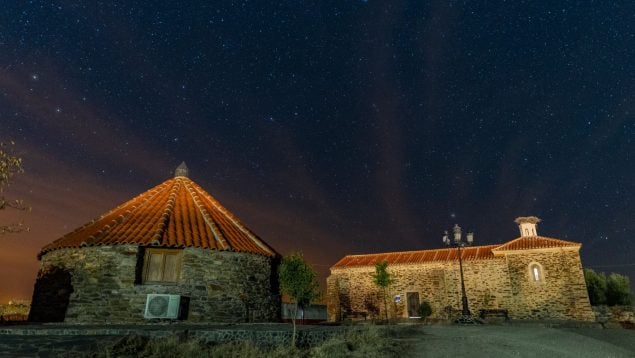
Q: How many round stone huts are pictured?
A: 1